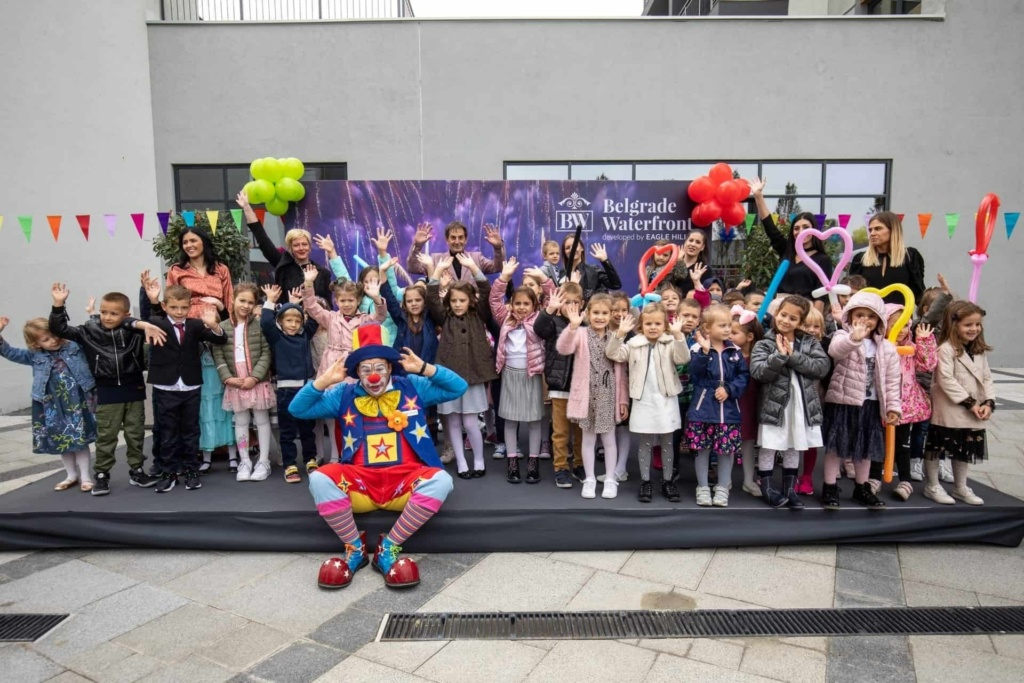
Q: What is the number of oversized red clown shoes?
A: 2